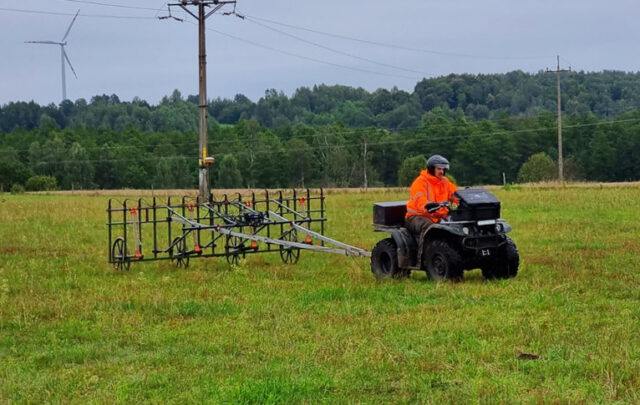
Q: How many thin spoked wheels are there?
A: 4